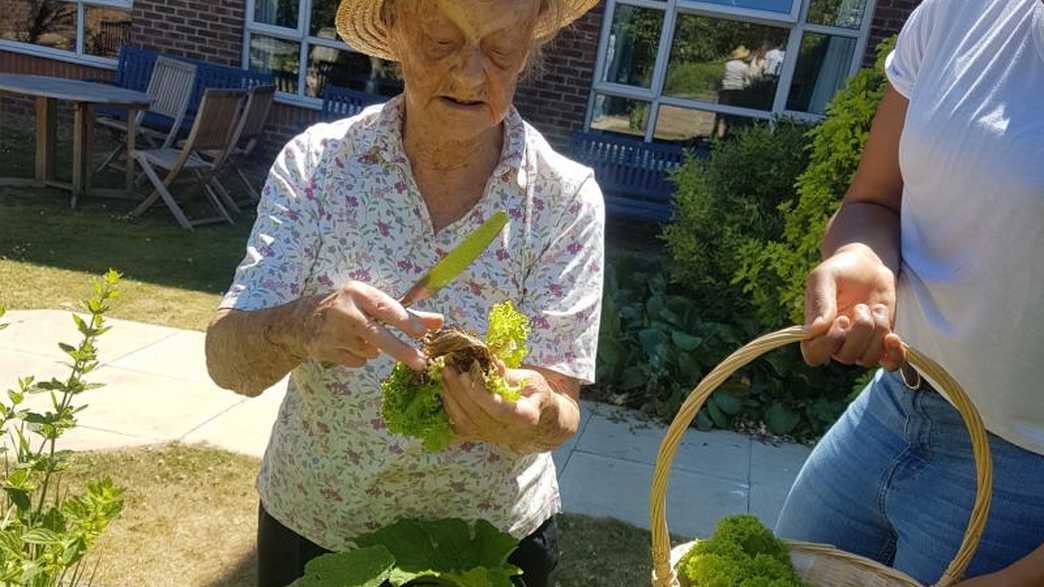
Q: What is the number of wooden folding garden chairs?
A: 3